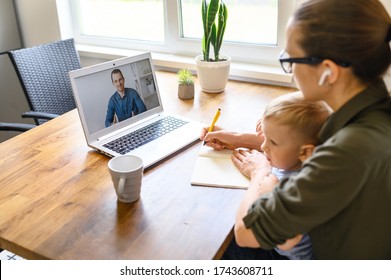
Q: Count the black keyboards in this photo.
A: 1